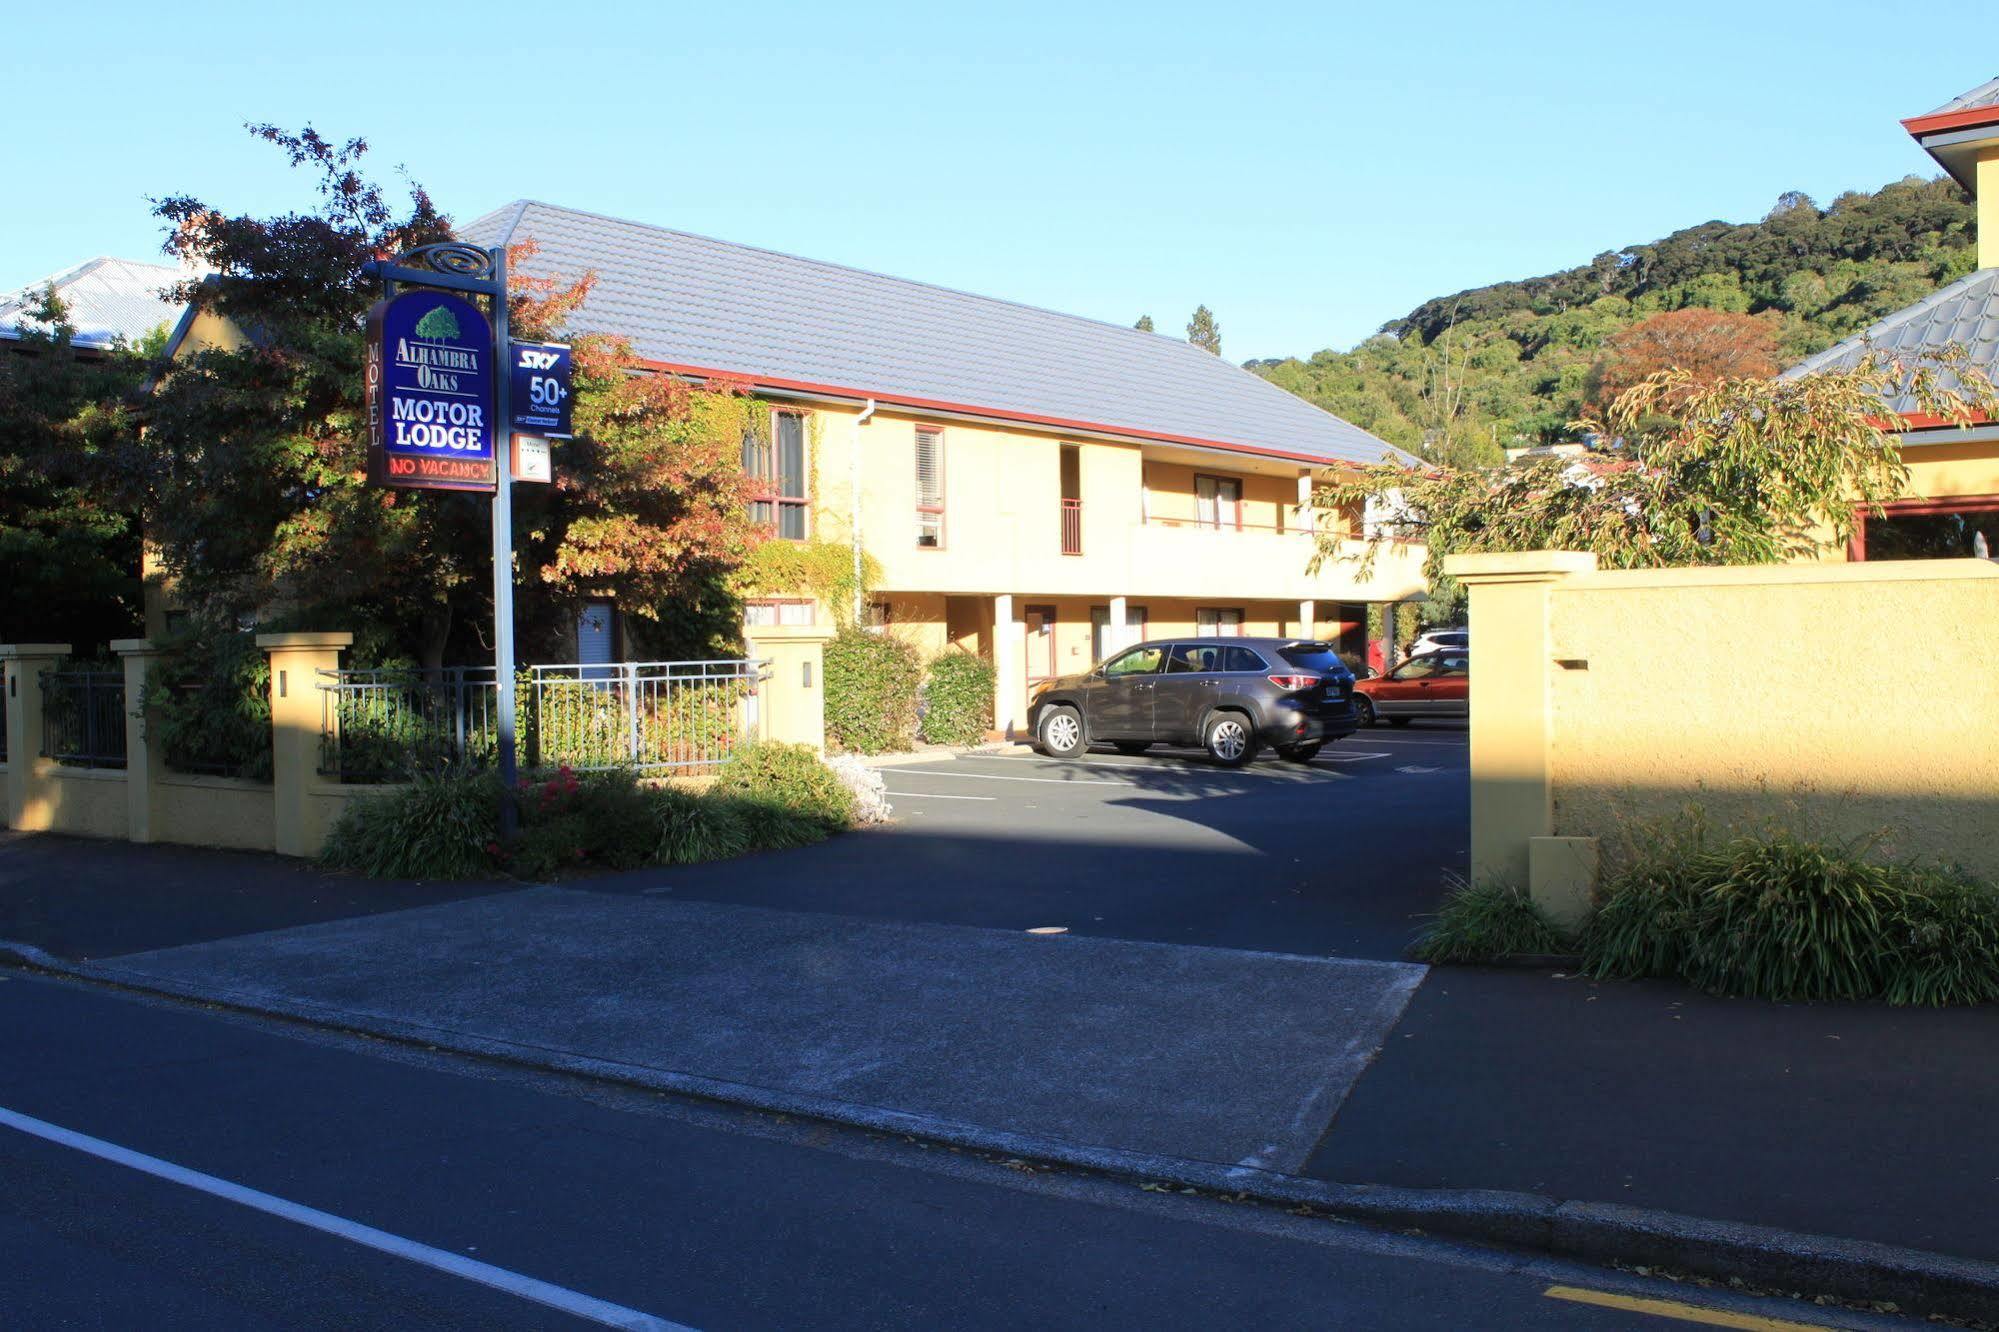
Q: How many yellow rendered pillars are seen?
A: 5